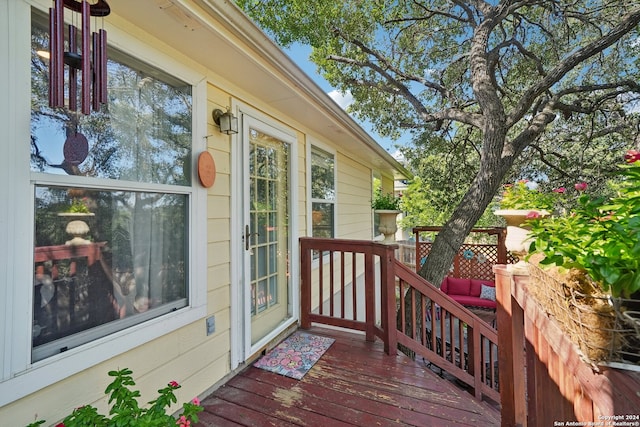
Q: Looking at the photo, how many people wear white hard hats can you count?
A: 0